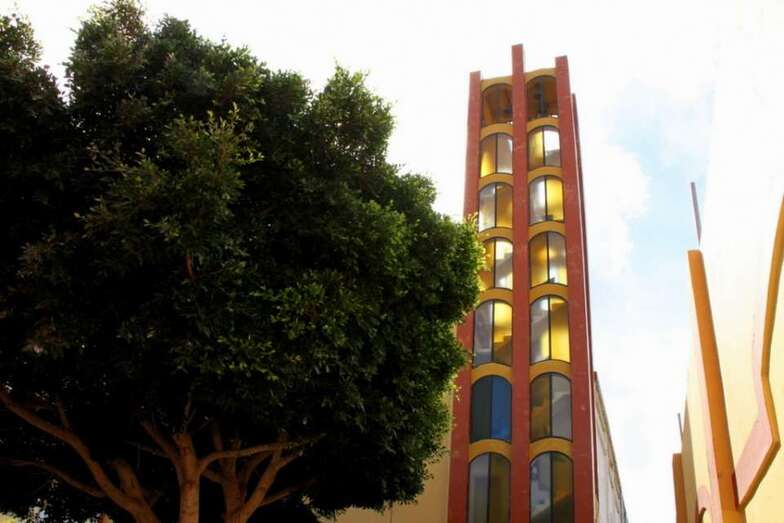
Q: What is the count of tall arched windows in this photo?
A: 14